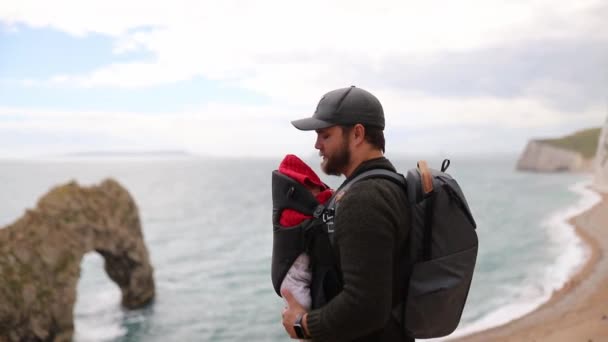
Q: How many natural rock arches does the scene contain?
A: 1